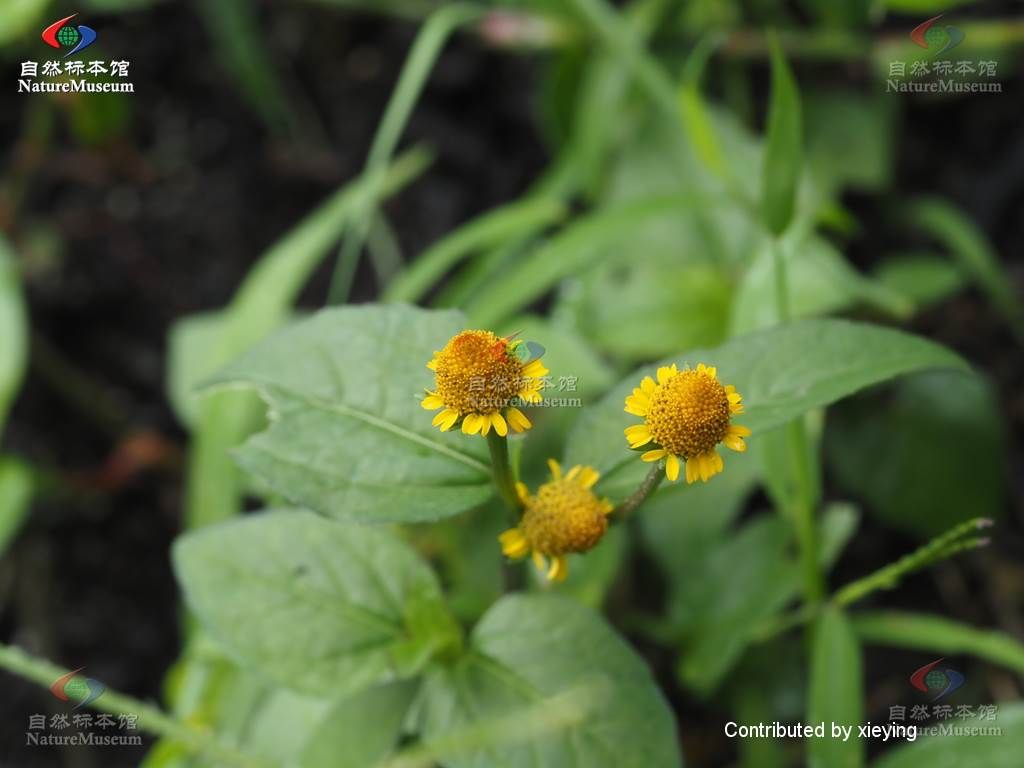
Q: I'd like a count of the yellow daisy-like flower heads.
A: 3